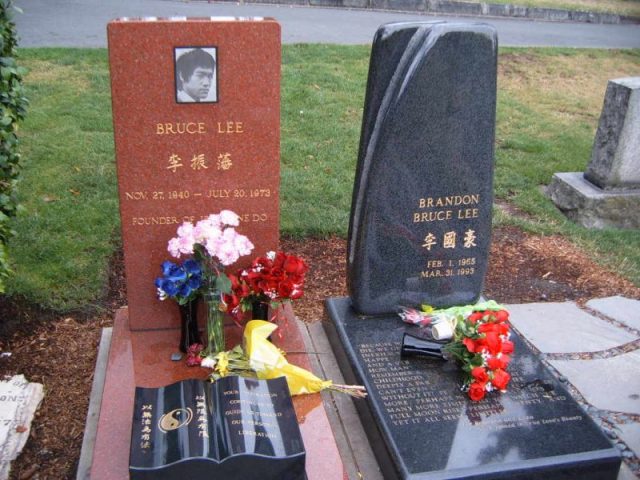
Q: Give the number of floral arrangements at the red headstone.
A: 4